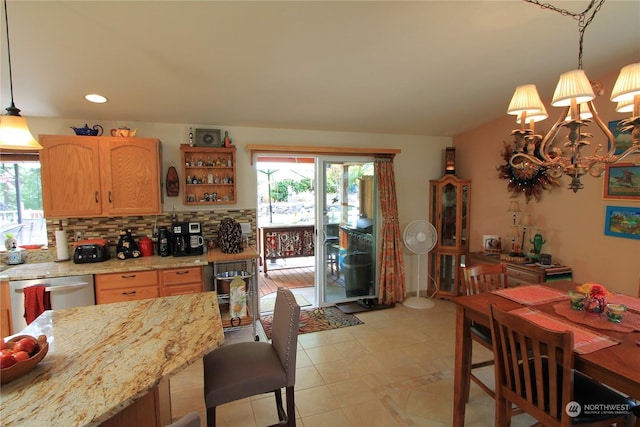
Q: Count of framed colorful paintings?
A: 3